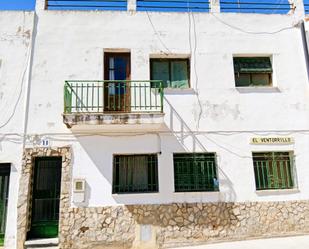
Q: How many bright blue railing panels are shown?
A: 3